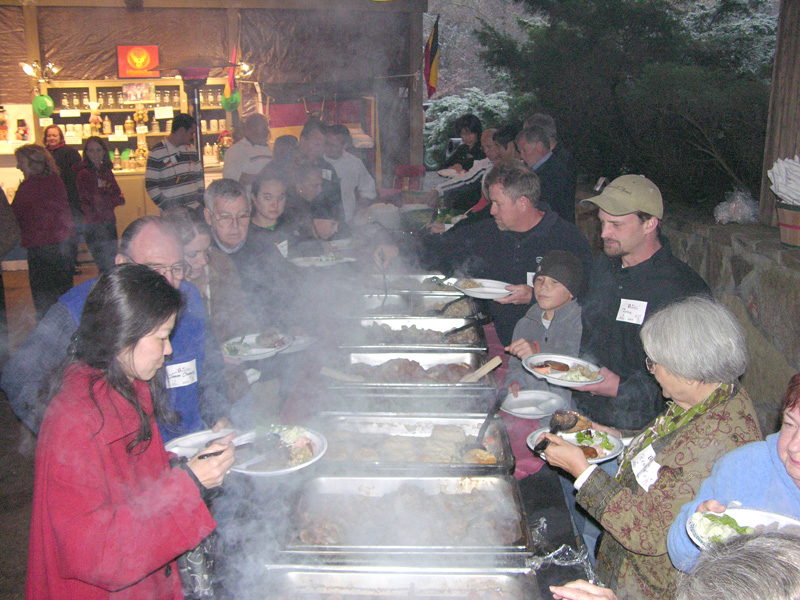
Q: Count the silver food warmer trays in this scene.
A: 7